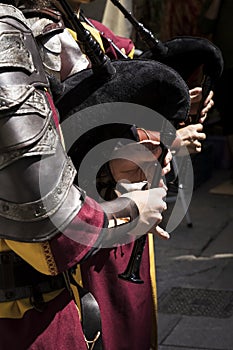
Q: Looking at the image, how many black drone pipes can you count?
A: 2